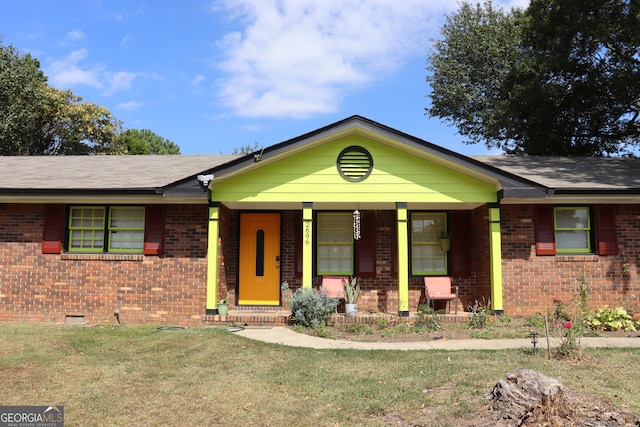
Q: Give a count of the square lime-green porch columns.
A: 4